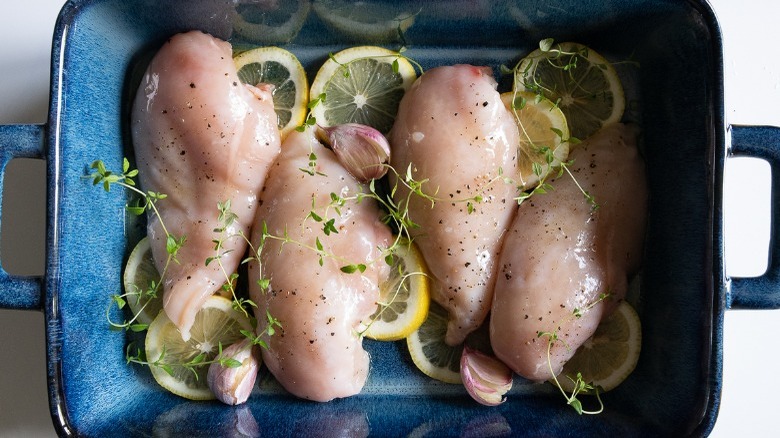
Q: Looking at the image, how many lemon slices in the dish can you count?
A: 9